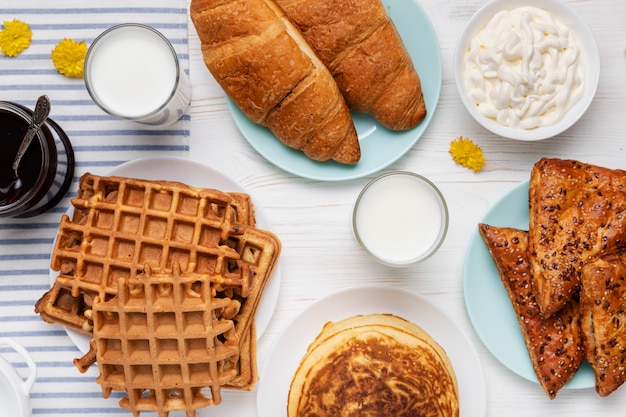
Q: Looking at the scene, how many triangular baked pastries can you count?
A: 3